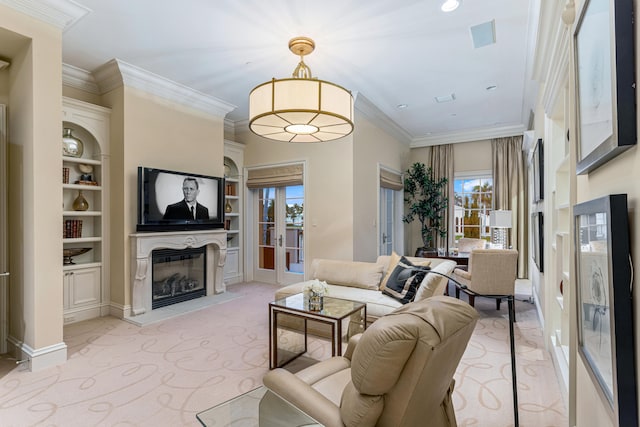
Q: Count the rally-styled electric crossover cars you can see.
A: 0